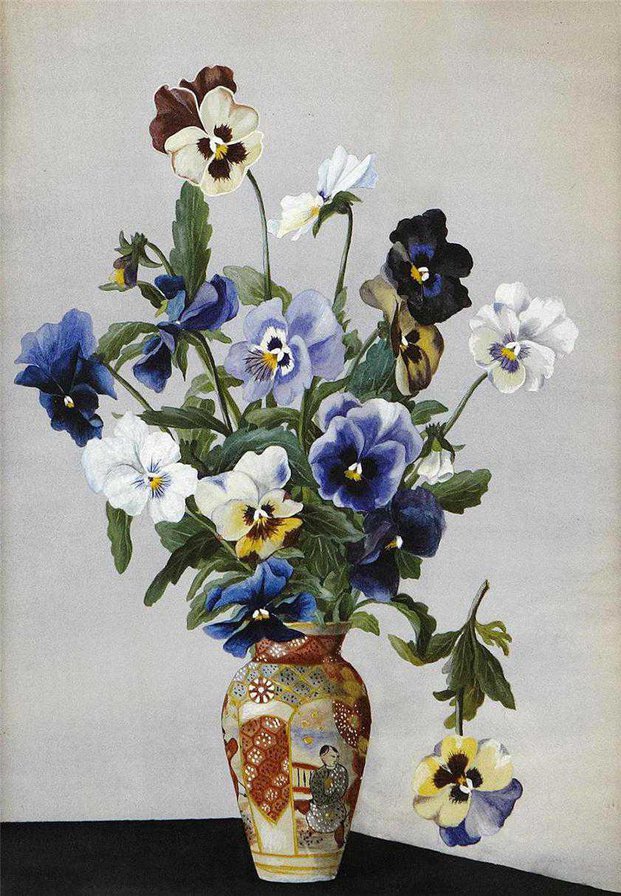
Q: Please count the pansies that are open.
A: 14